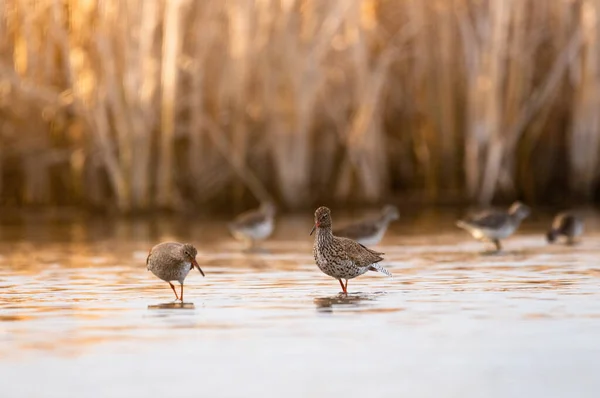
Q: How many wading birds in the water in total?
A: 6